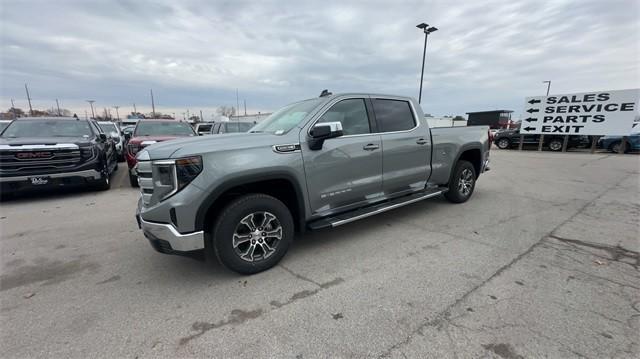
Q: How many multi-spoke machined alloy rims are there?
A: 2